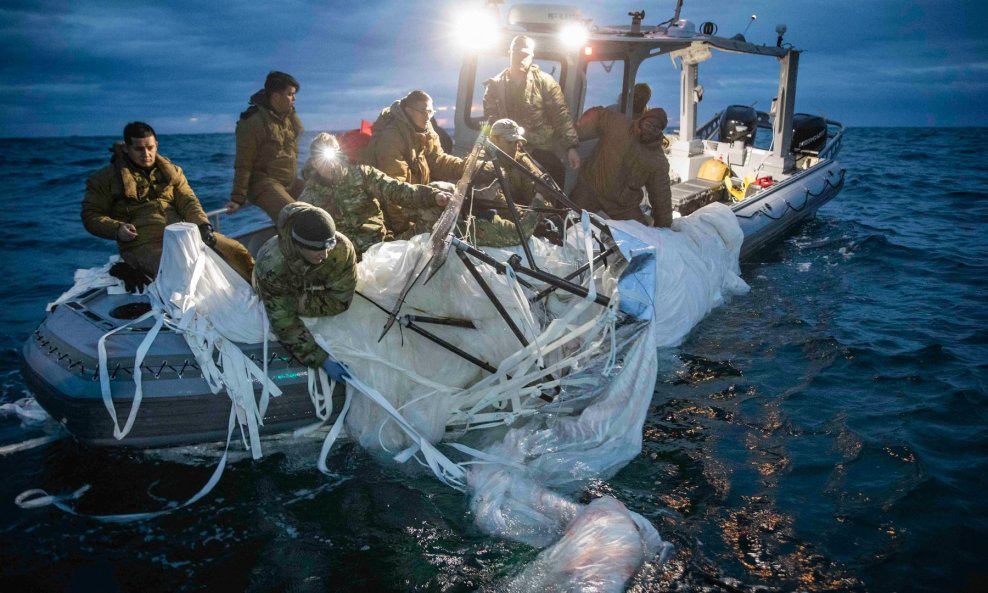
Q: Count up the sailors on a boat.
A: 9